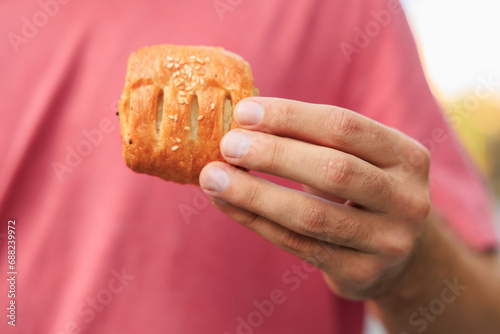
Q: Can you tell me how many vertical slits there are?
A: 3